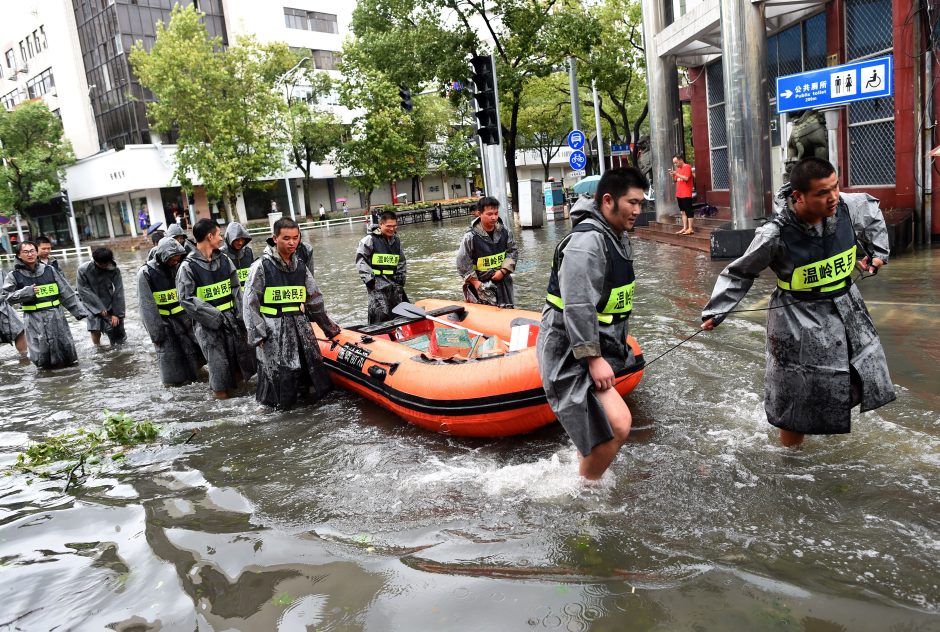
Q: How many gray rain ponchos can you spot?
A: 15